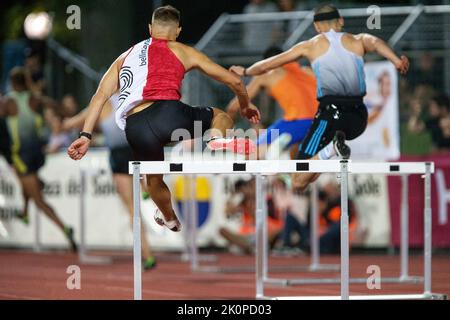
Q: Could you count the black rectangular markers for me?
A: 4